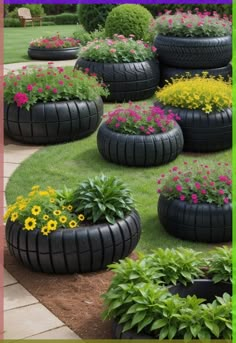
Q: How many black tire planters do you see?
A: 9